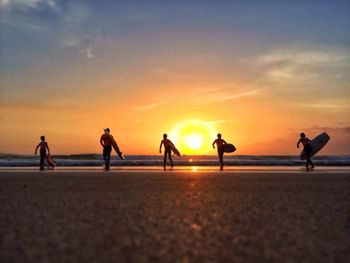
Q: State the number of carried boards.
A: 5